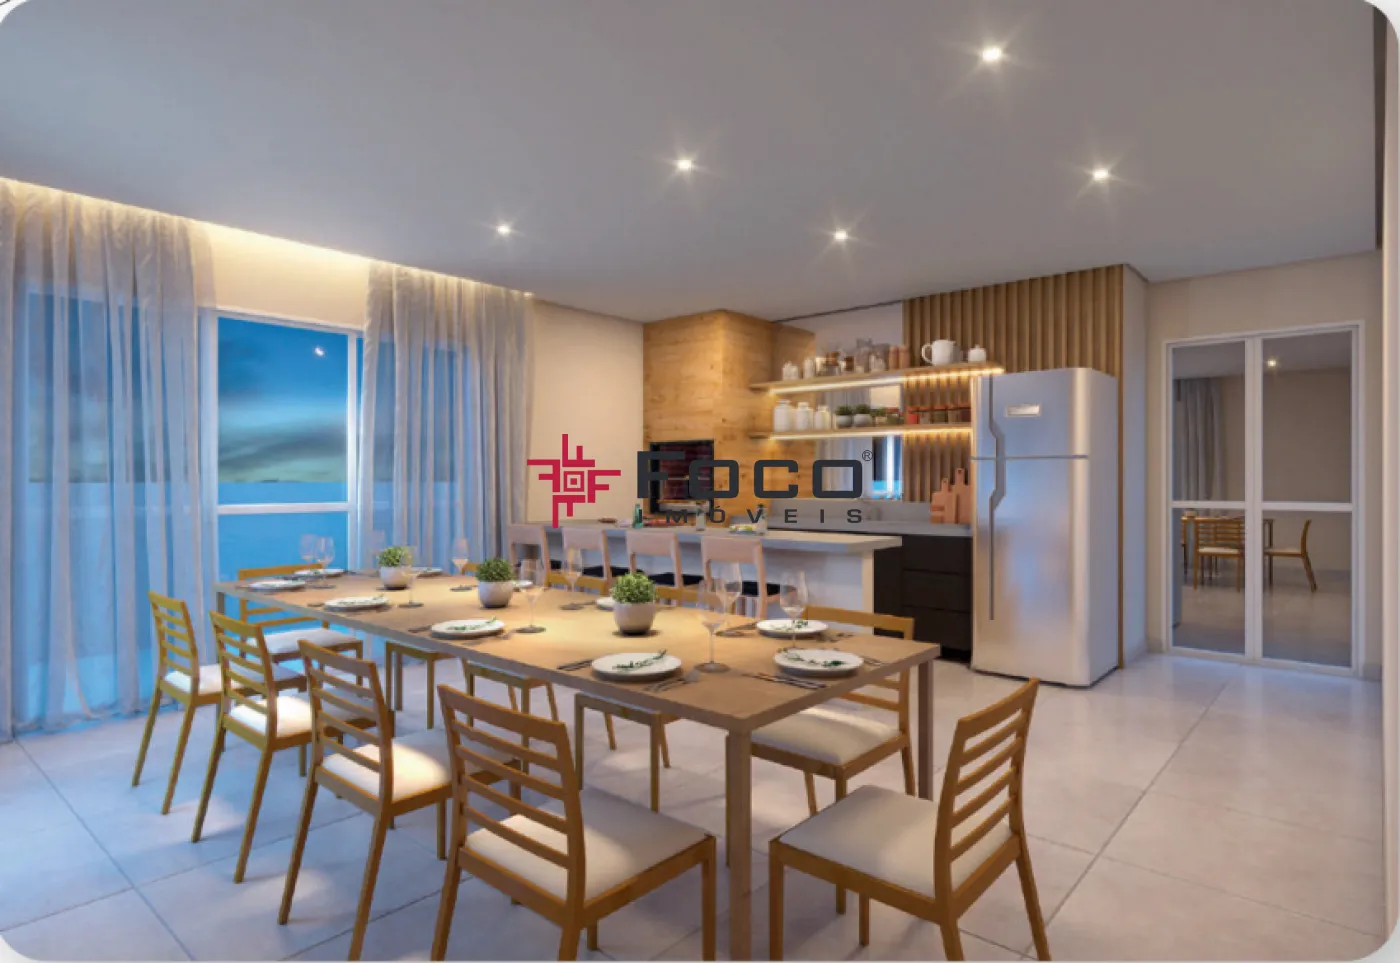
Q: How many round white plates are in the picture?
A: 10